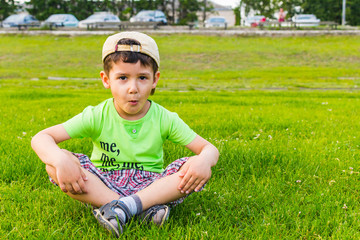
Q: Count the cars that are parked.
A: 7